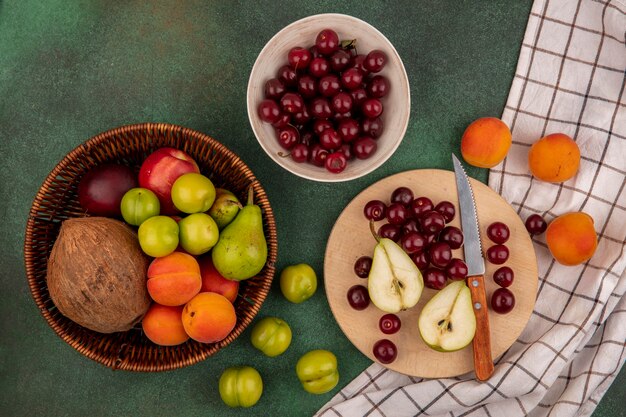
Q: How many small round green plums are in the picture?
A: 8